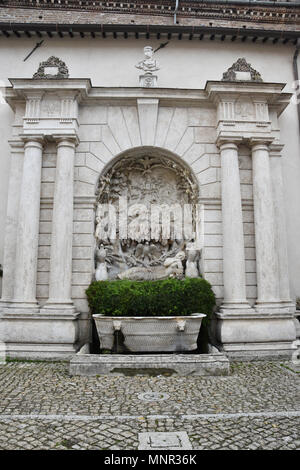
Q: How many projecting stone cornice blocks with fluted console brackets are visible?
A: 2